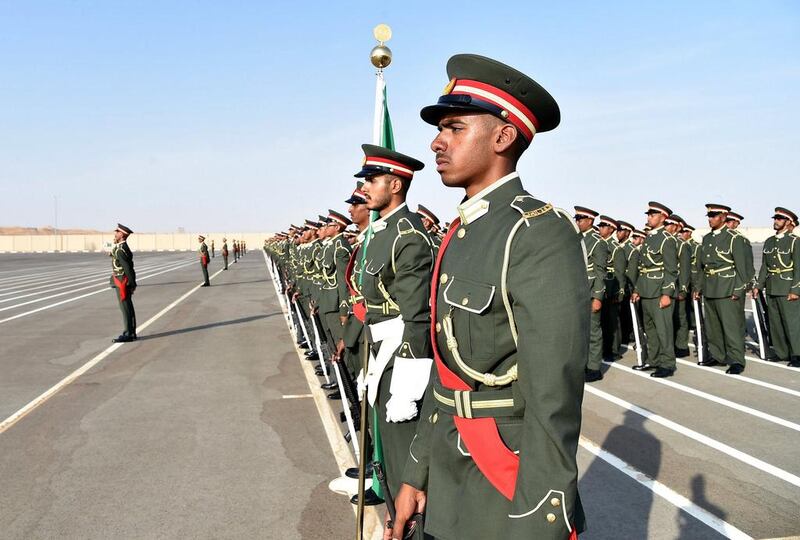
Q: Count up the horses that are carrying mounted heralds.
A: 0